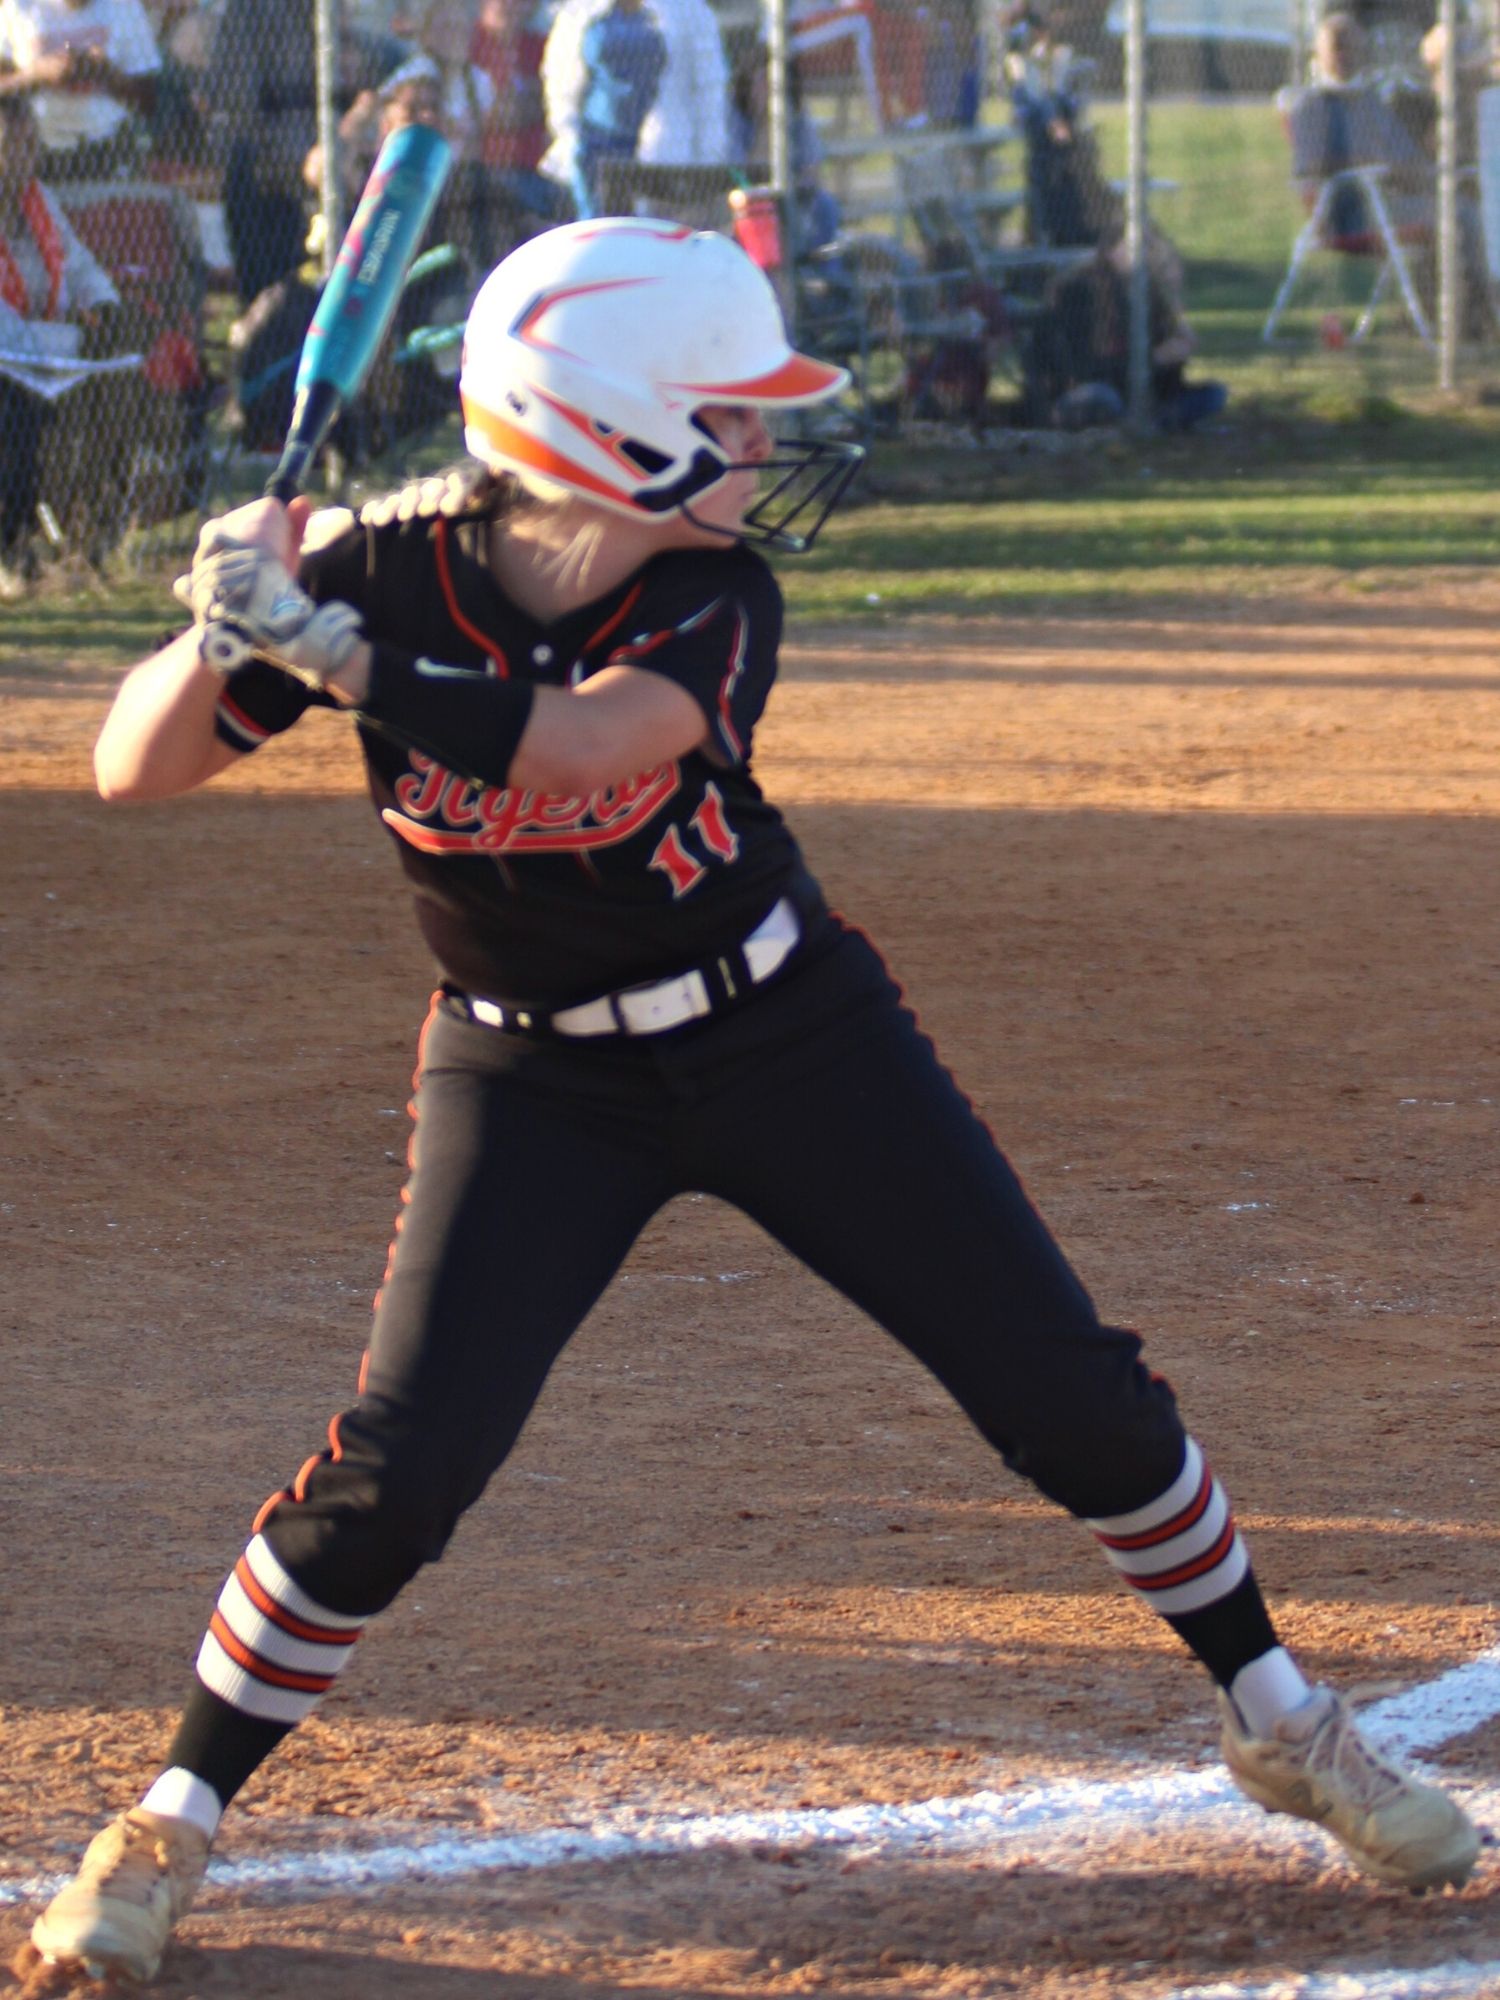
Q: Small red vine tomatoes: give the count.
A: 0